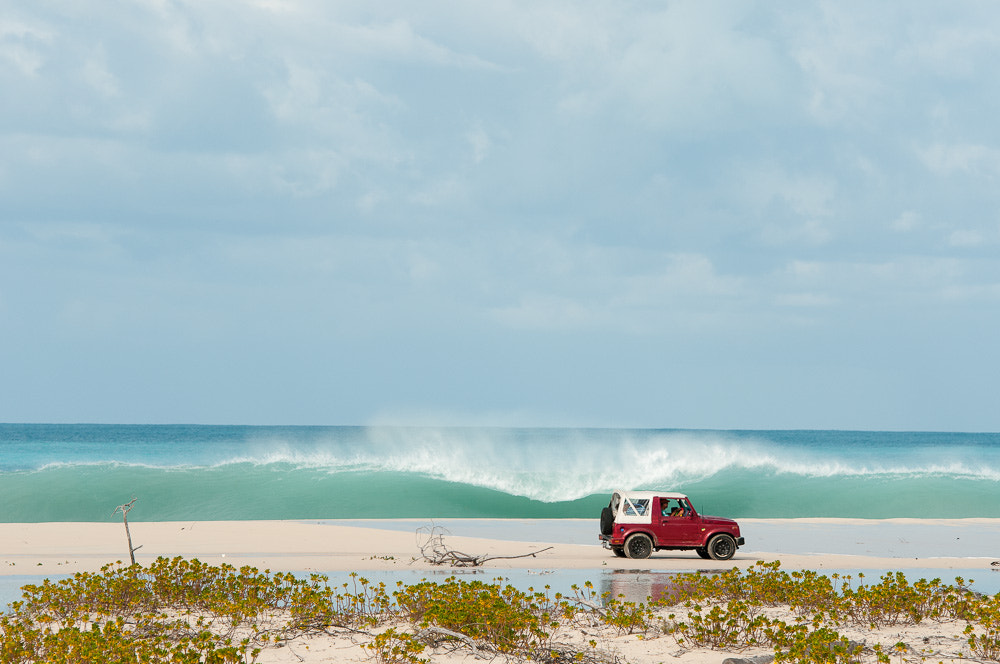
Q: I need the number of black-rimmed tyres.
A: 2